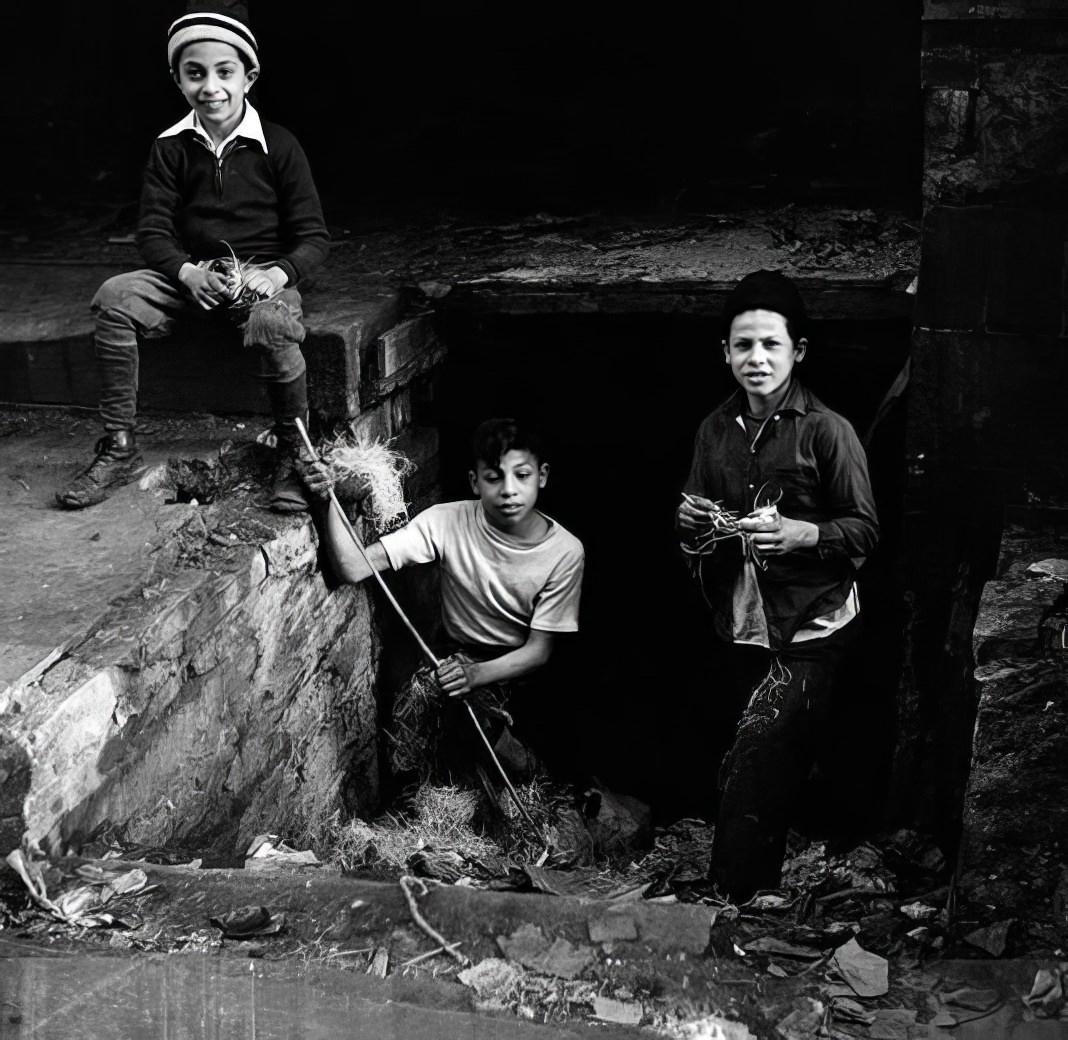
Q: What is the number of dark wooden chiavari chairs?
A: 0